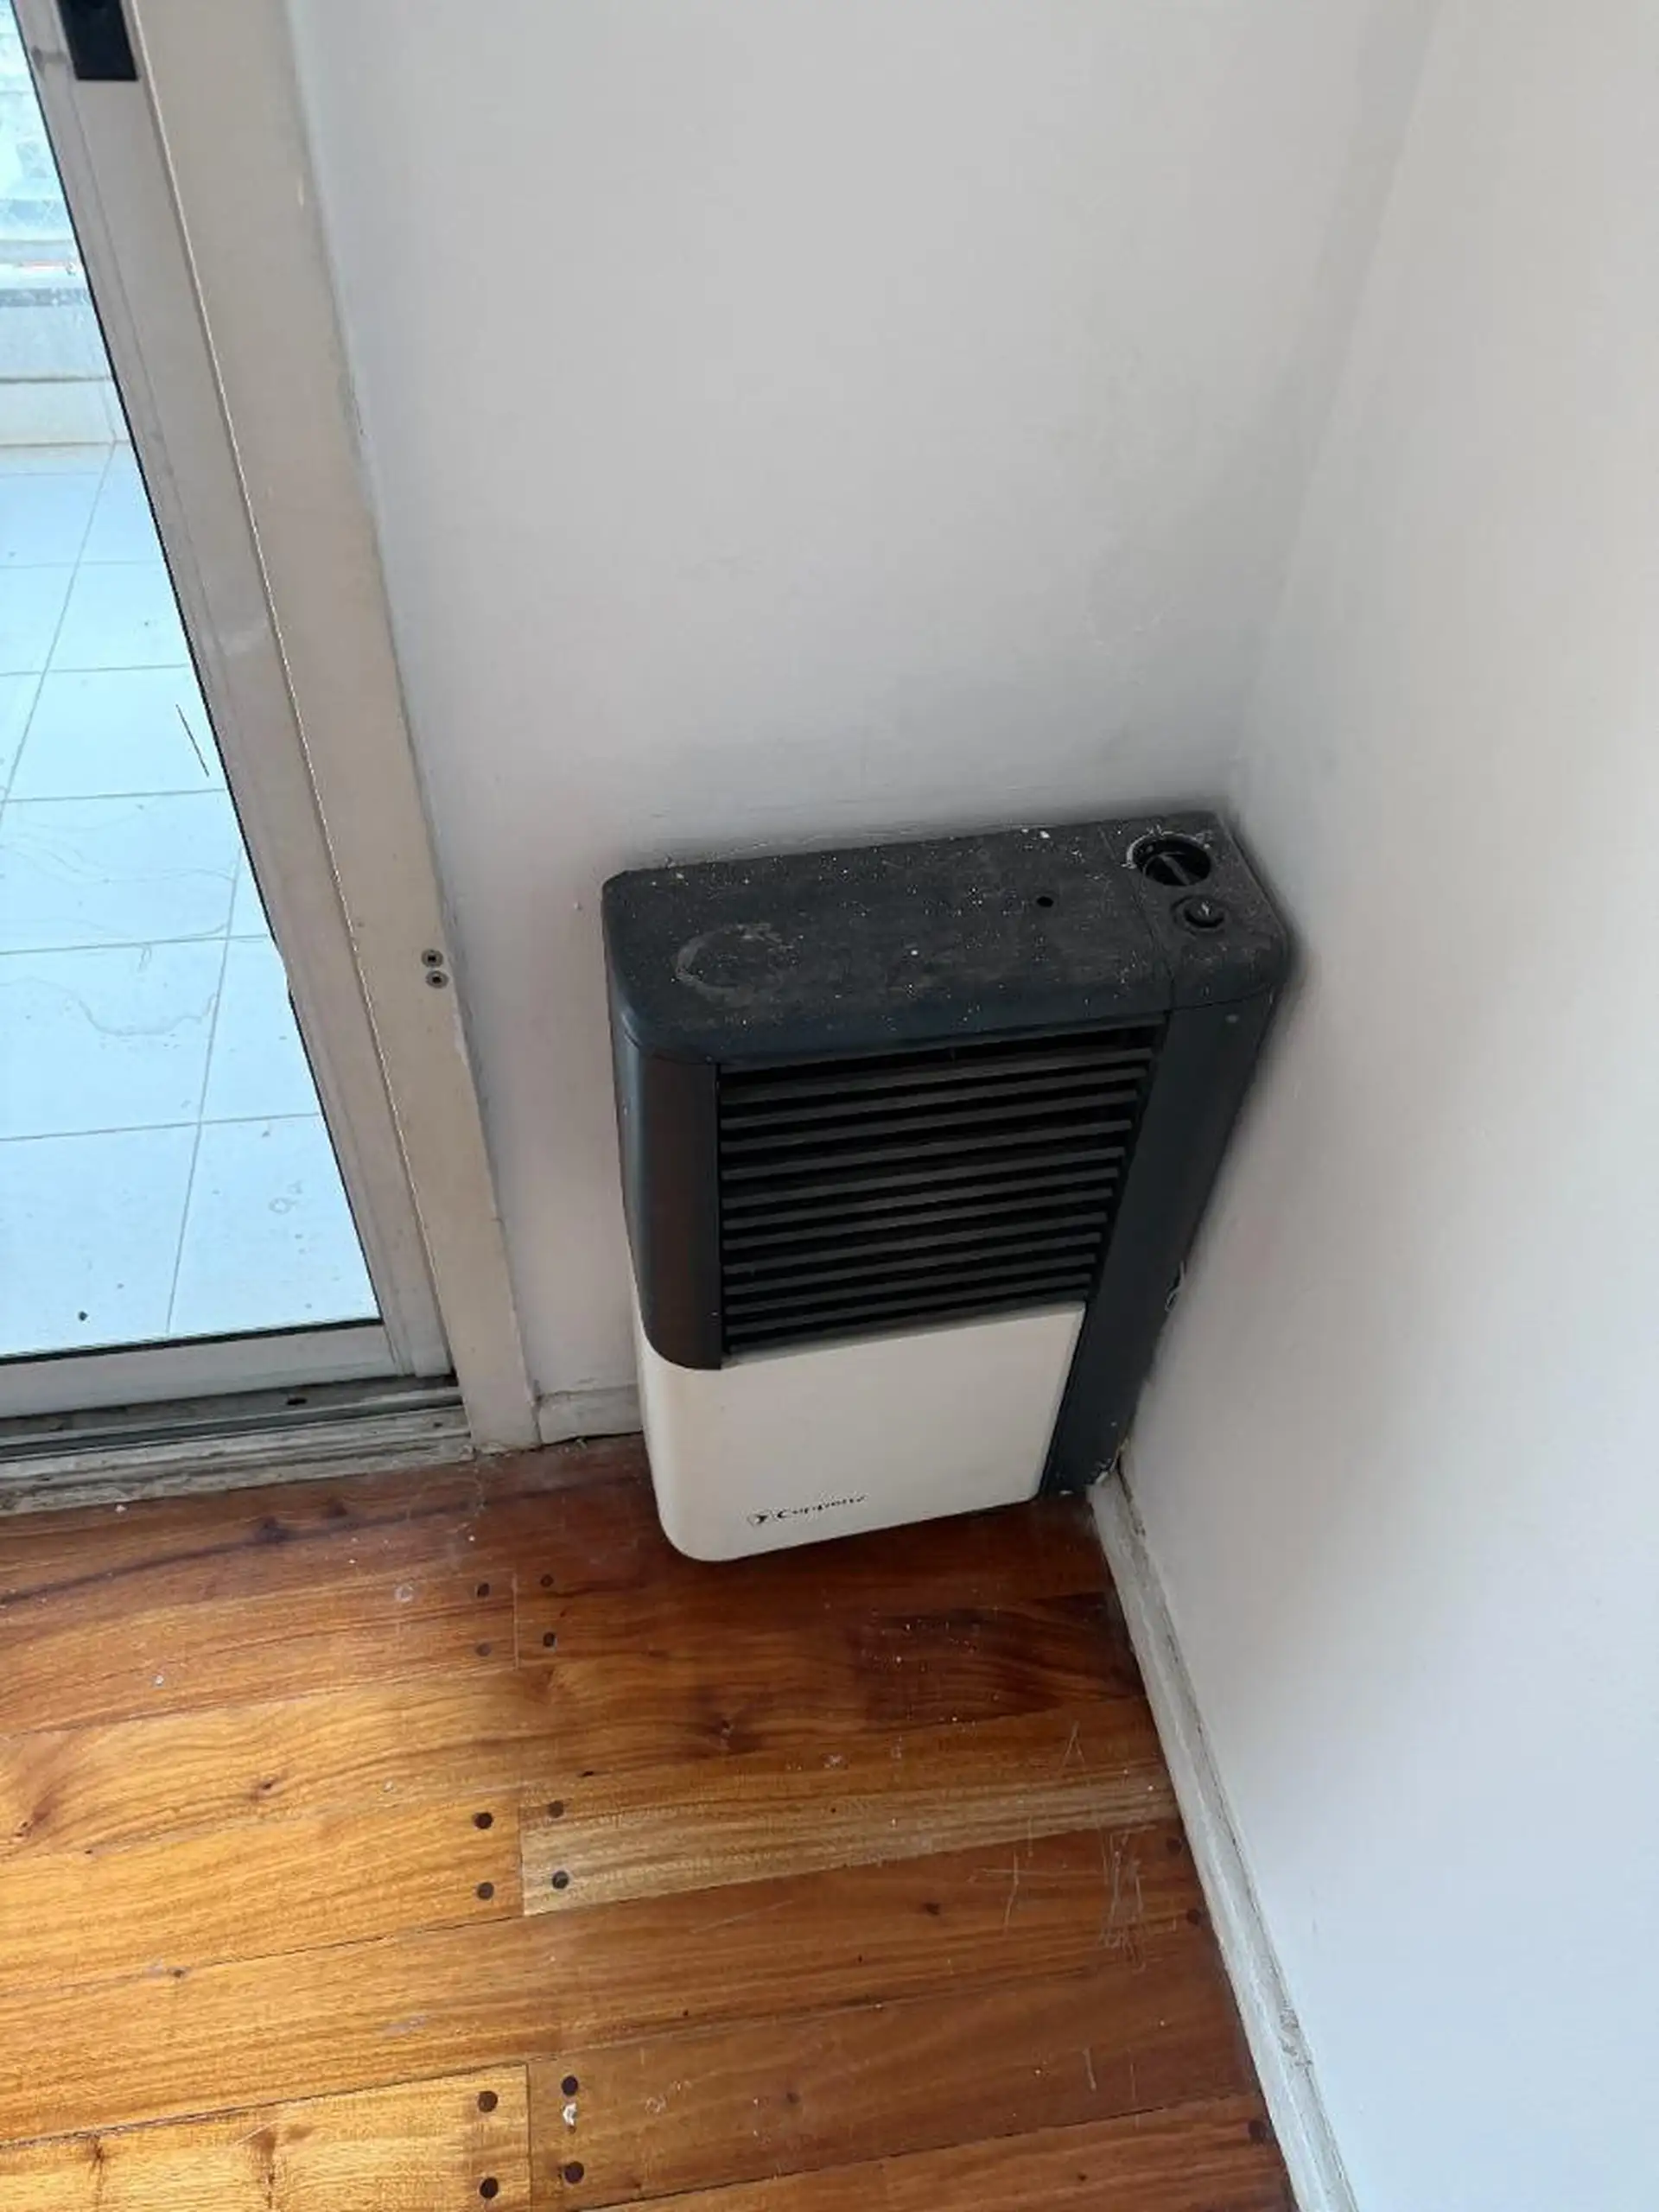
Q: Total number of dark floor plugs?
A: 15